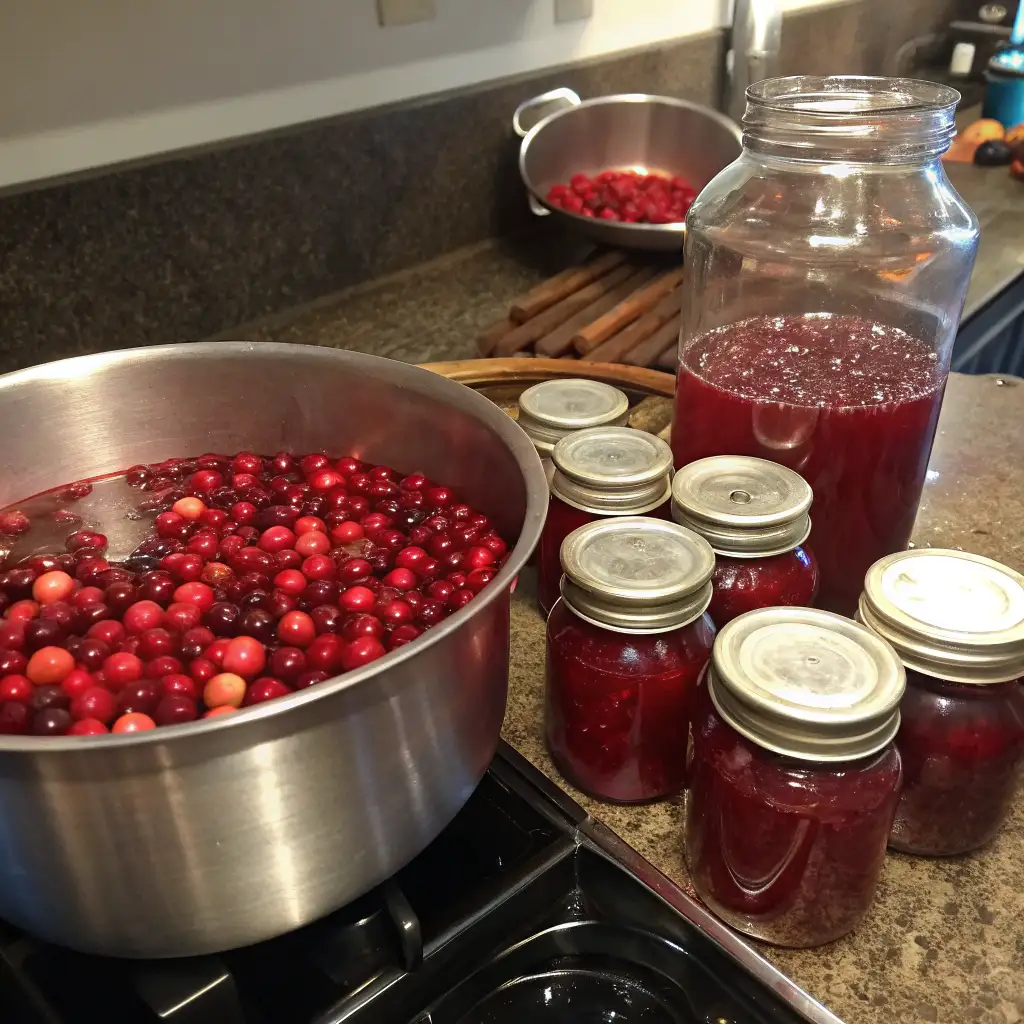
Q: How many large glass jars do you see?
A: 1